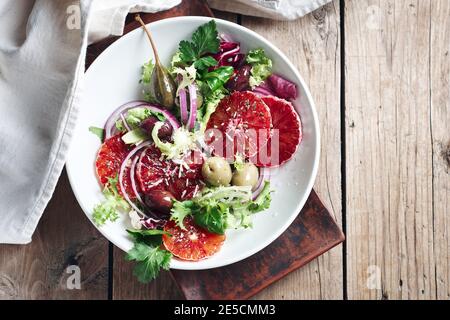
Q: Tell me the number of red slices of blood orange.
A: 5